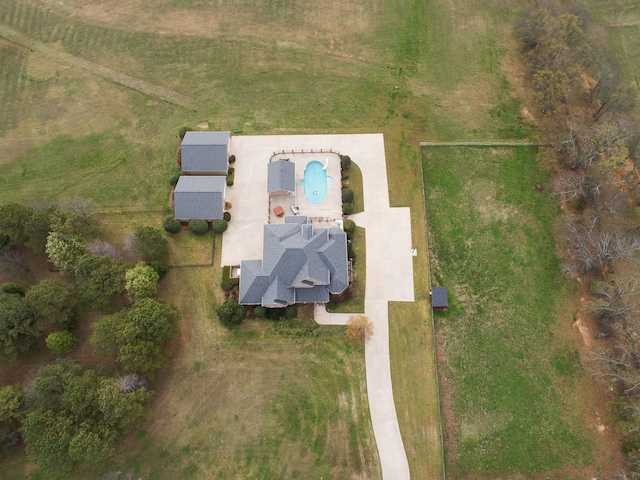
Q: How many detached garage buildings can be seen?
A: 2